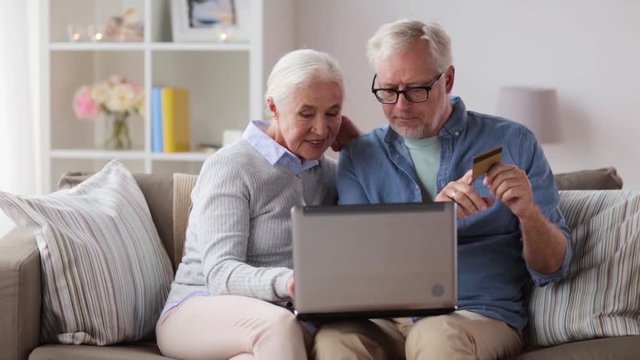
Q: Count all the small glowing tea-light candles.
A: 3